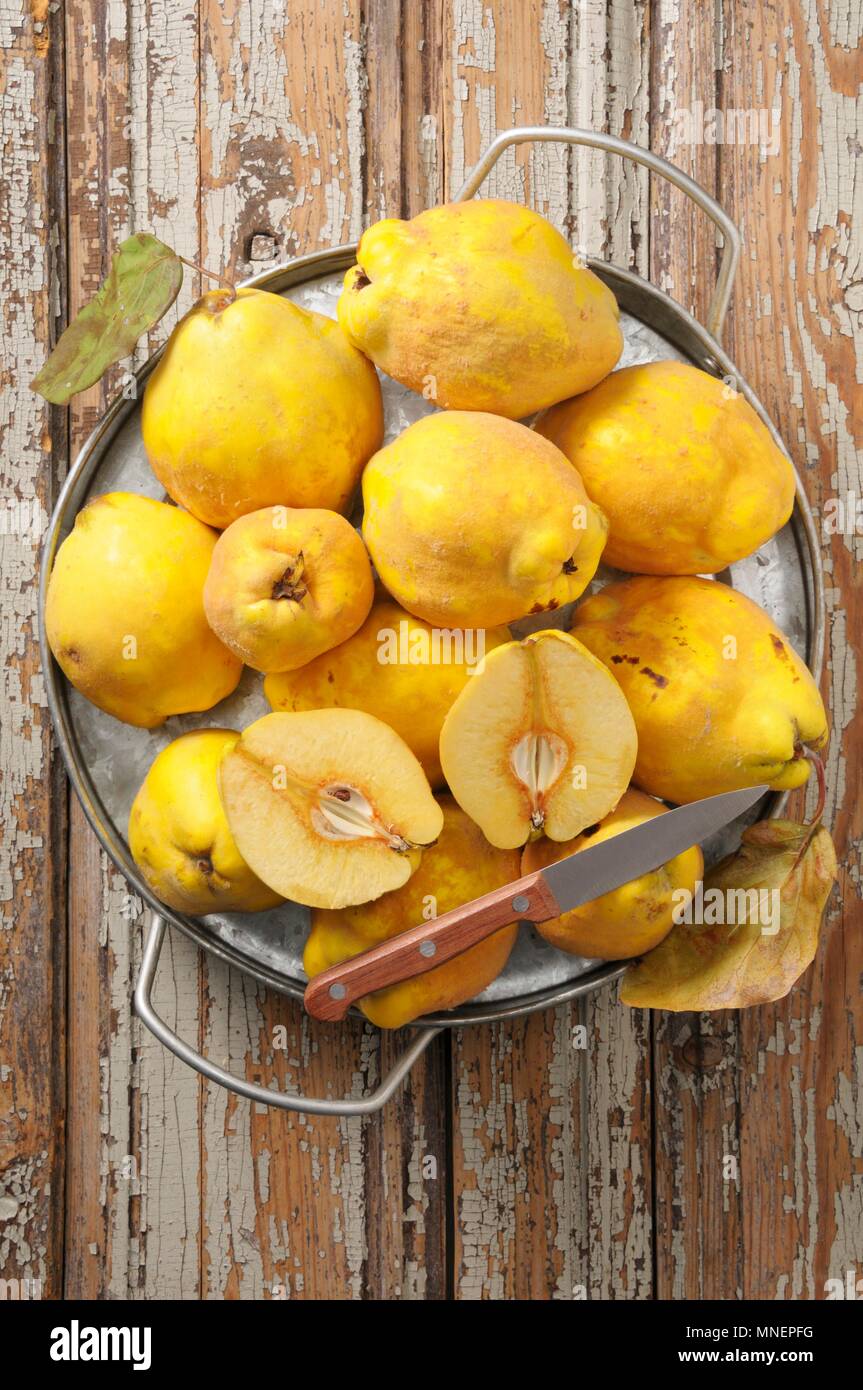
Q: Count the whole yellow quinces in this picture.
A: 11